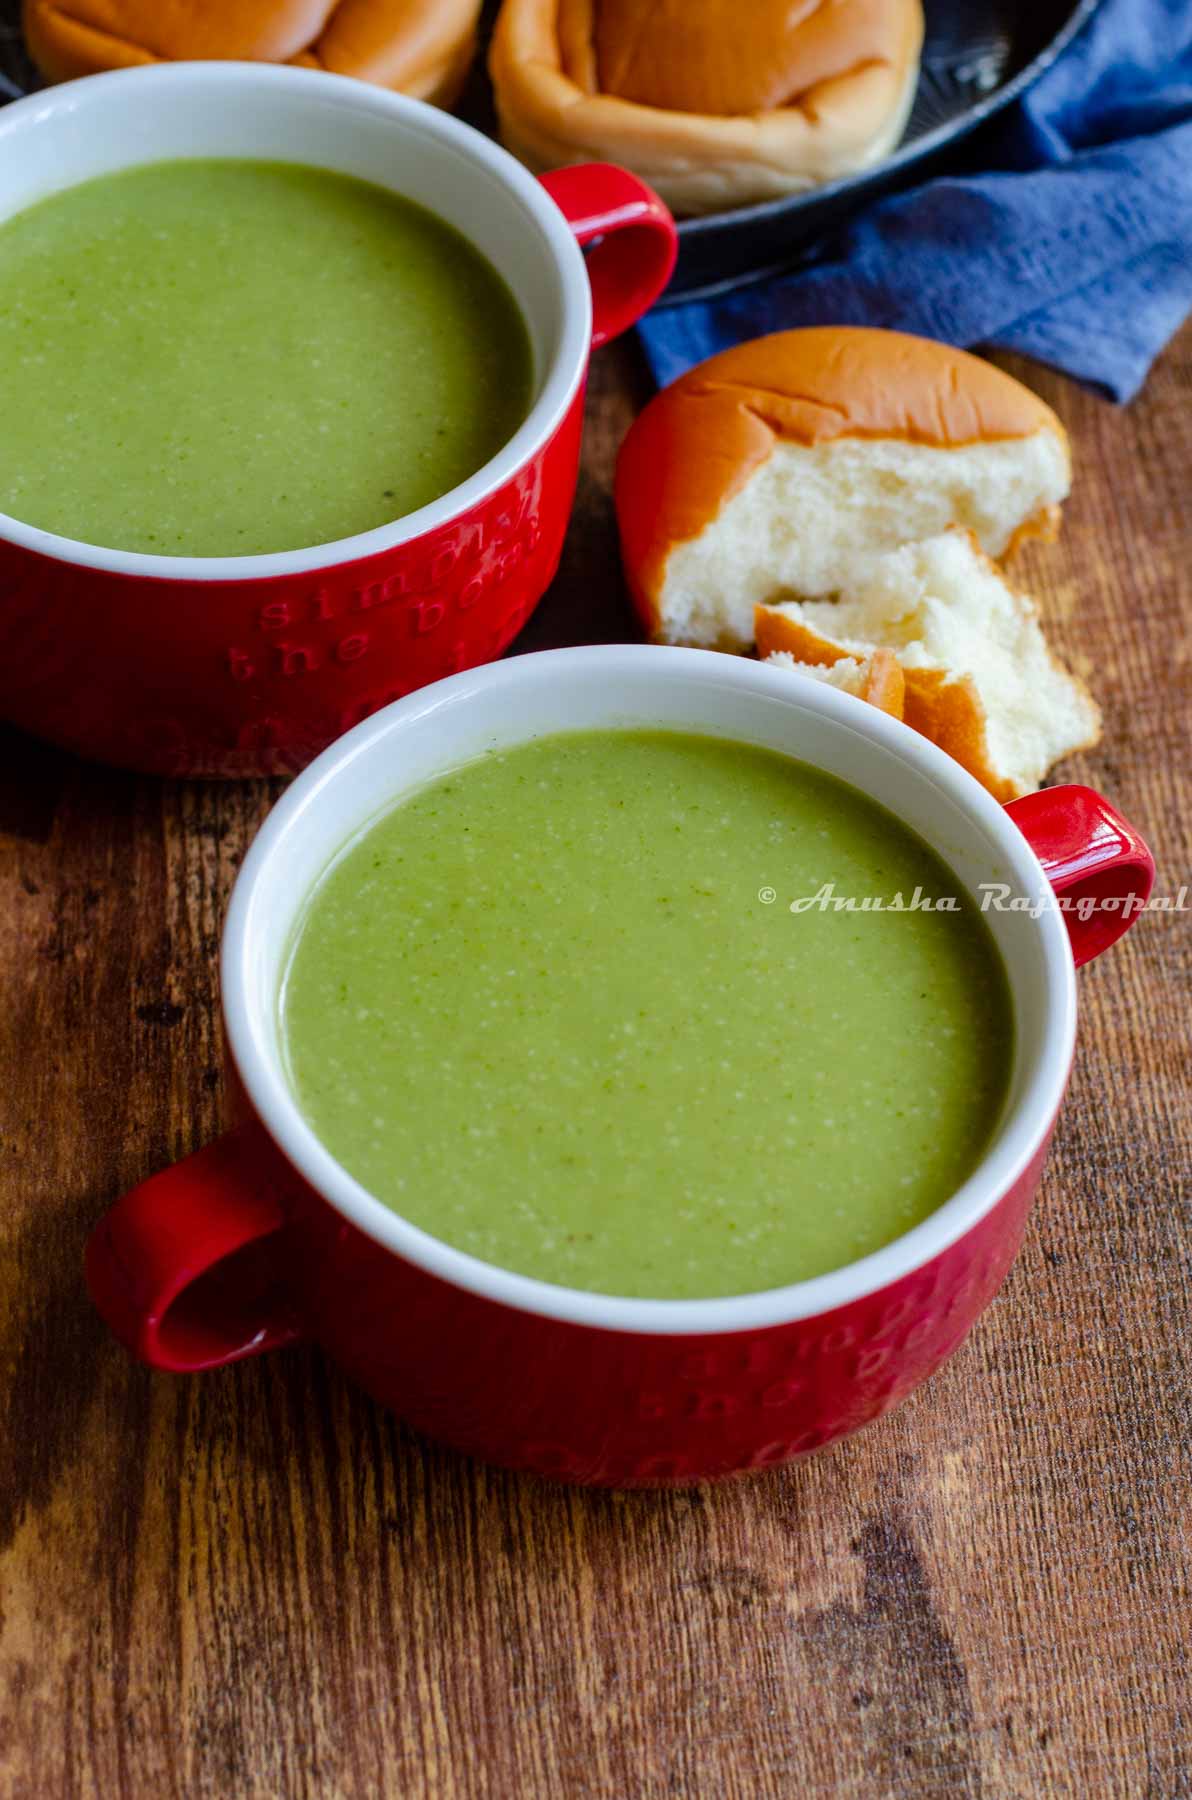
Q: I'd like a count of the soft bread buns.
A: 3